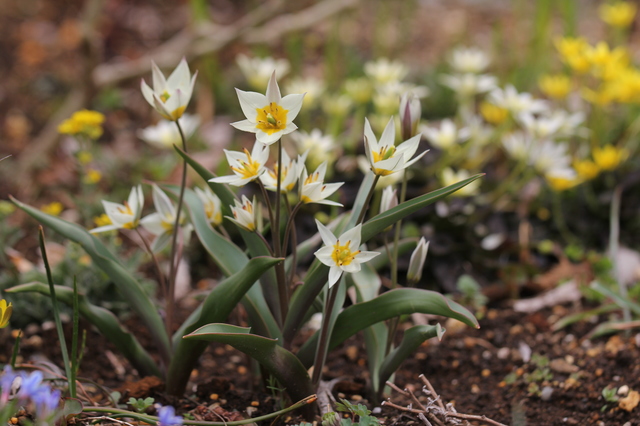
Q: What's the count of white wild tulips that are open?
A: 11